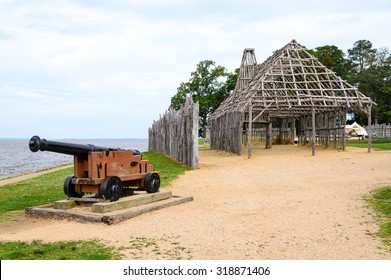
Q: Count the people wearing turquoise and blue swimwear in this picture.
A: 0